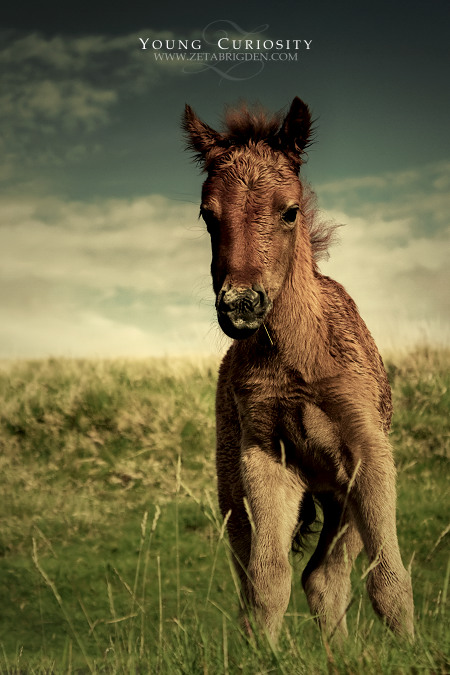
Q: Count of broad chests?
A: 1